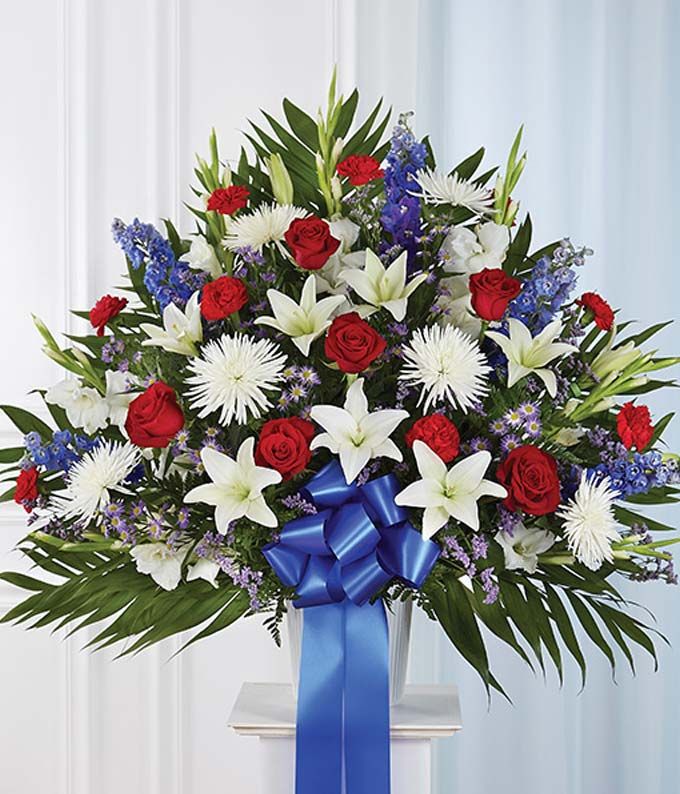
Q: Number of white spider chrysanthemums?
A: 6